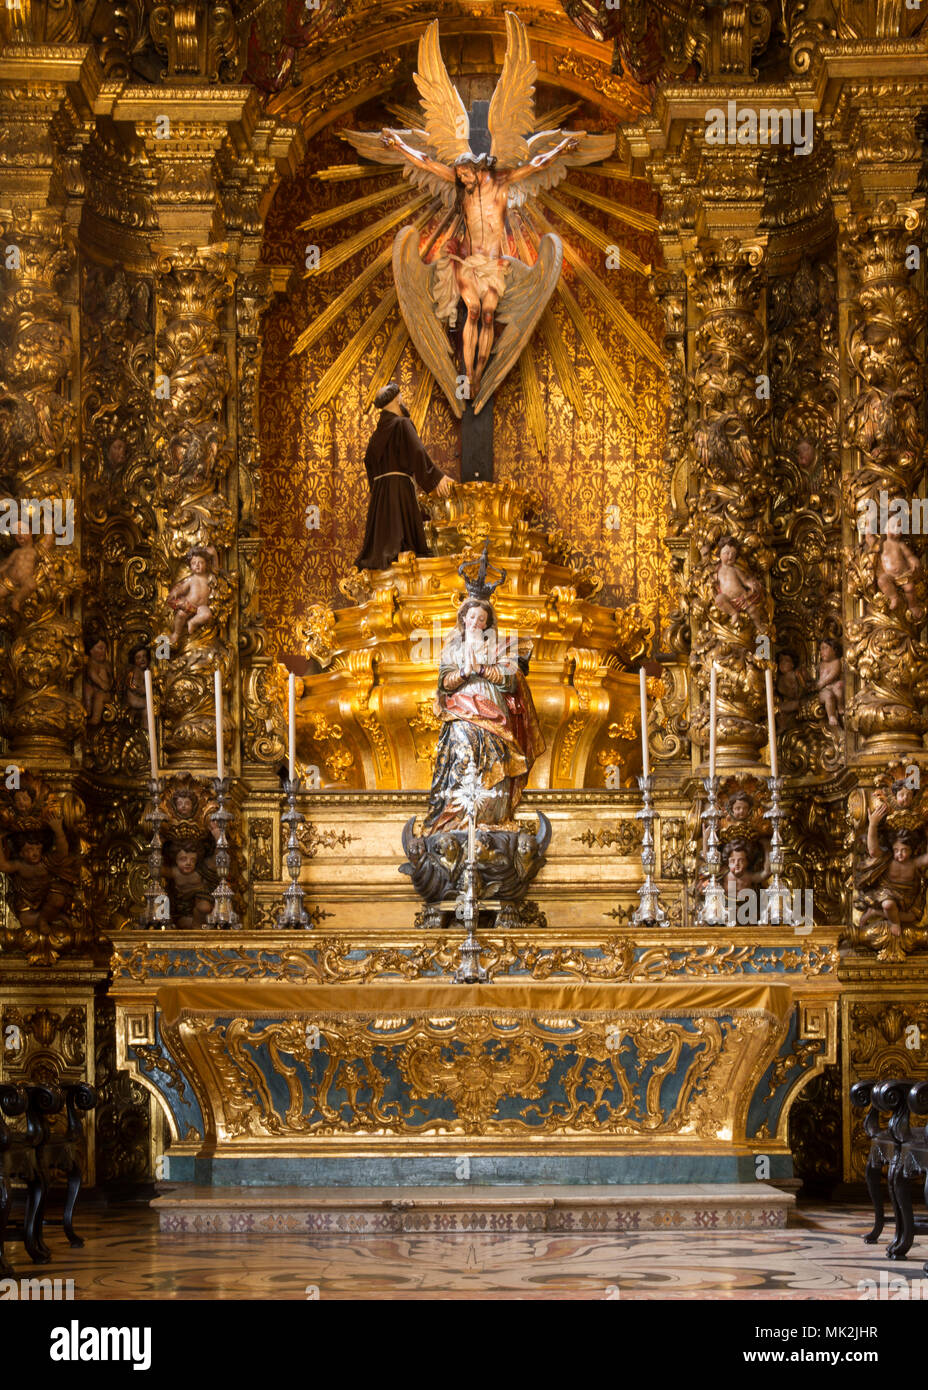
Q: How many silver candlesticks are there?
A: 6